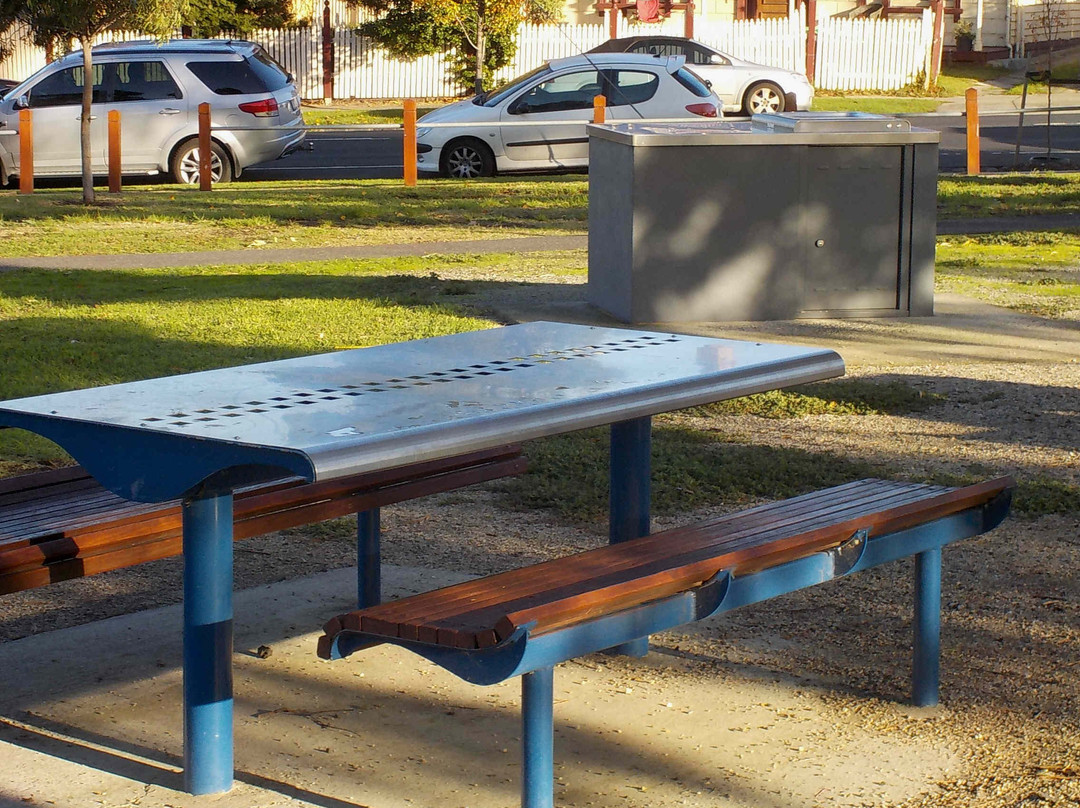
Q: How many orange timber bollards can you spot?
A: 6